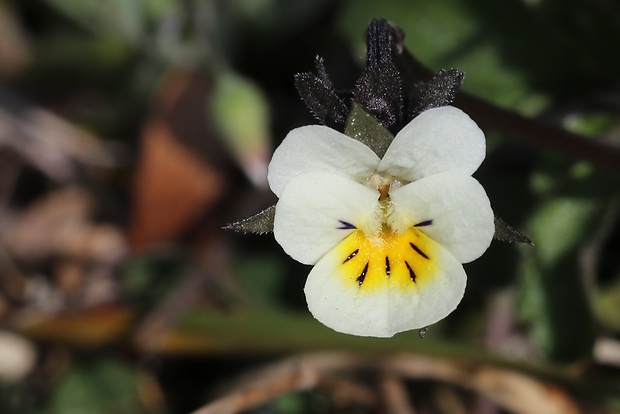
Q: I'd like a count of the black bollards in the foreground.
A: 0